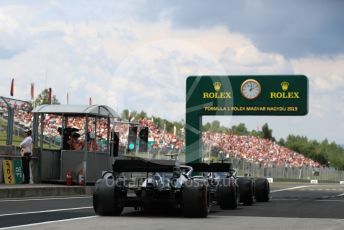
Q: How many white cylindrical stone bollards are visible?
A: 0